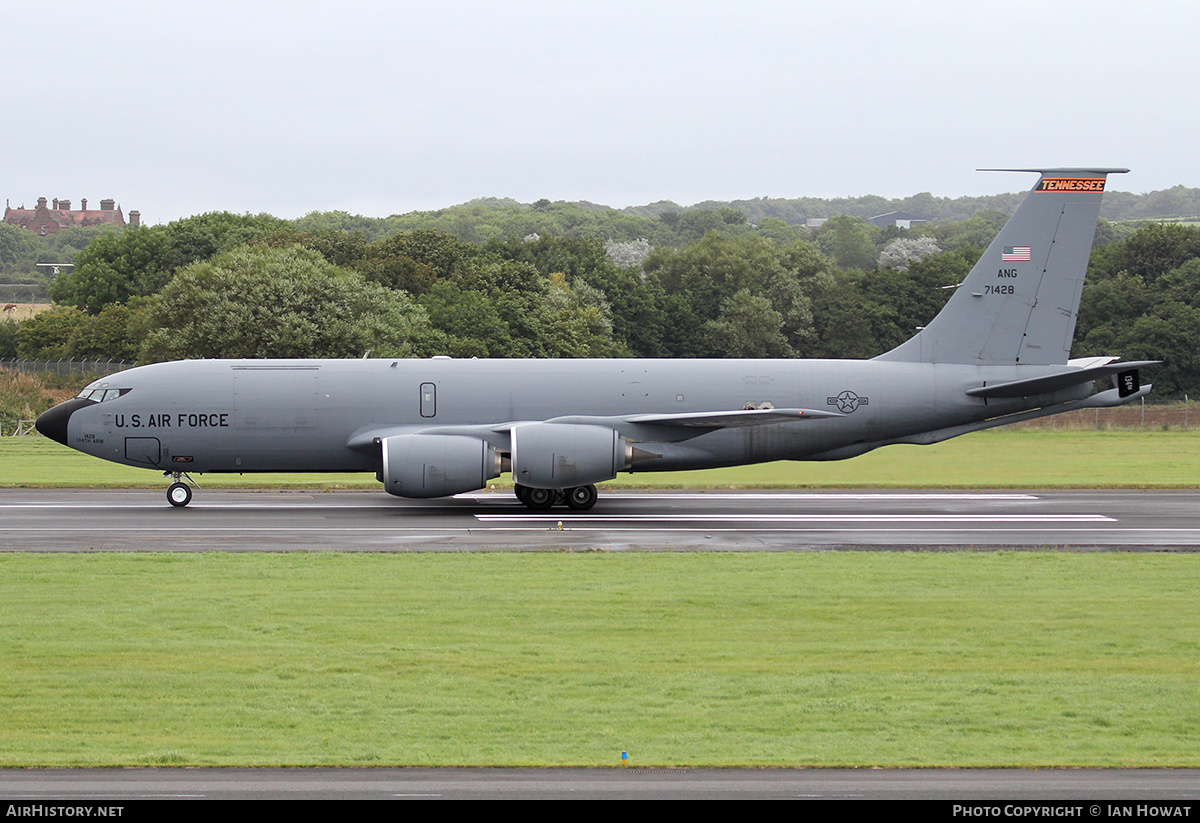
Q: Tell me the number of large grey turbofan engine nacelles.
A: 2